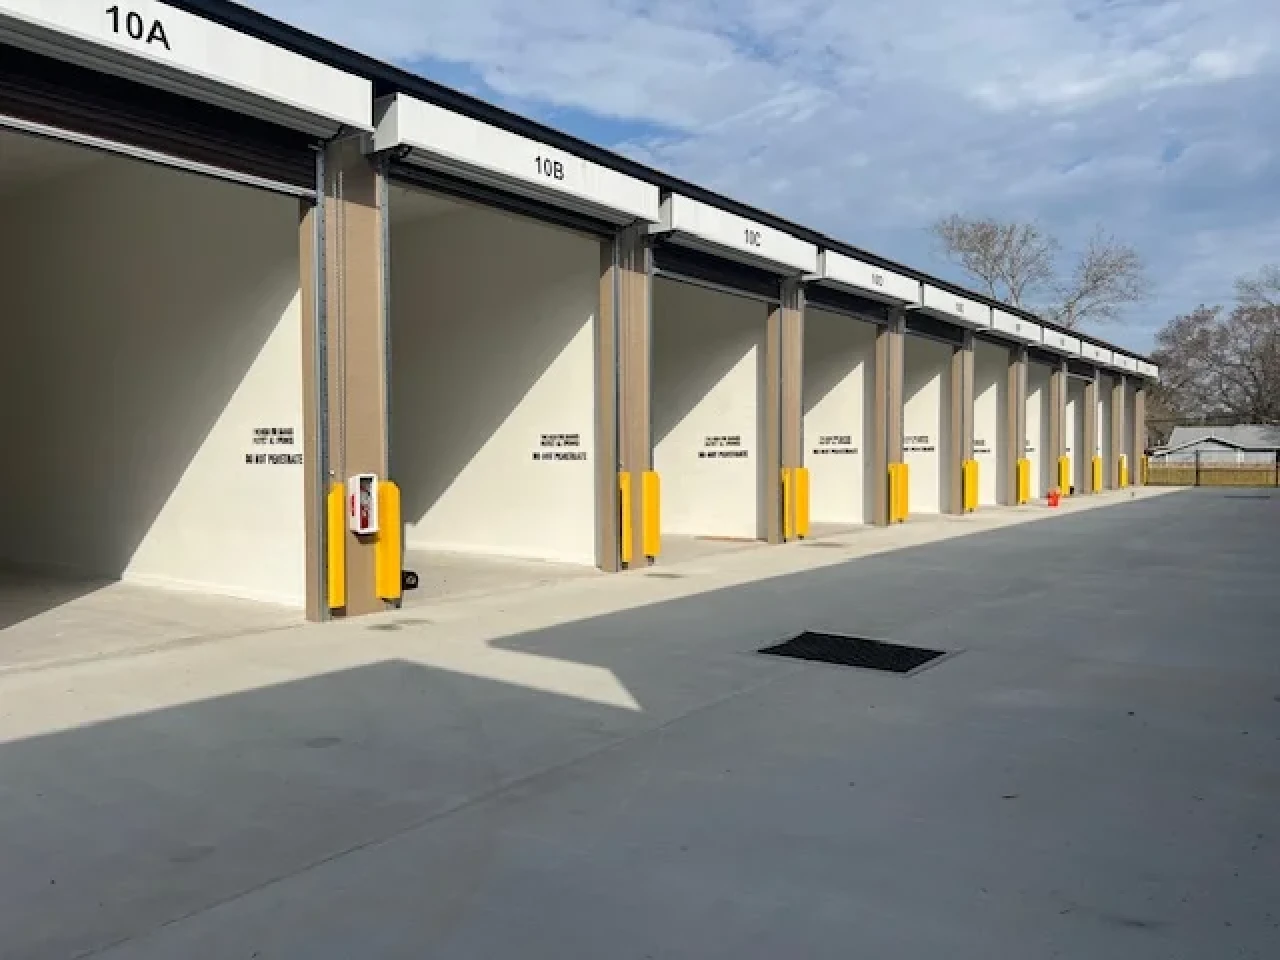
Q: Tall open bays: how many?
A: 10